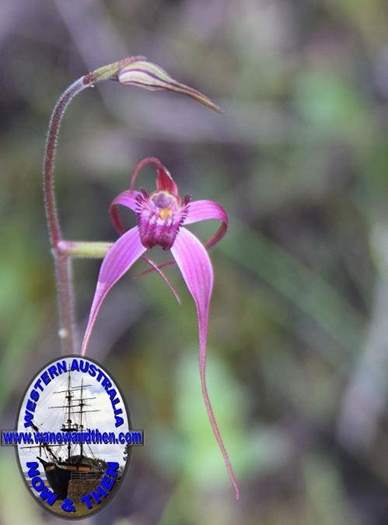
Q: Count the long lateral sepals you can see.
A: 2